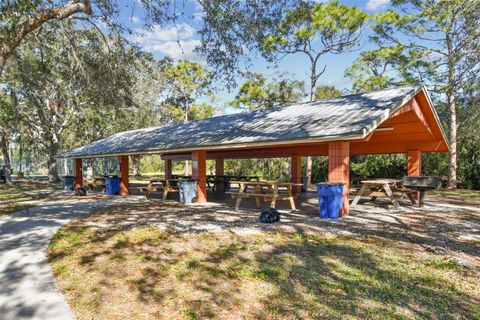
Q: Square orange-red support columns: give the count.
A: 8